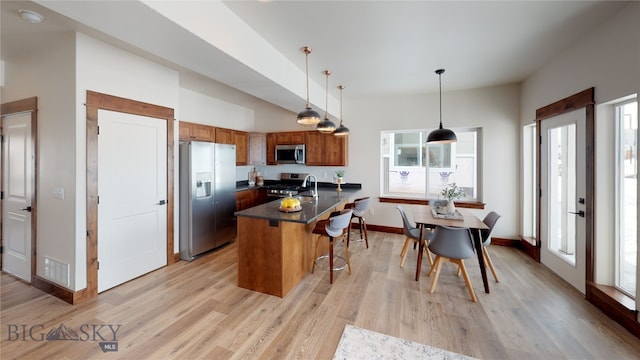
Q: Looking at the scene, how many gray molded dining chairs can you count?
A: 4